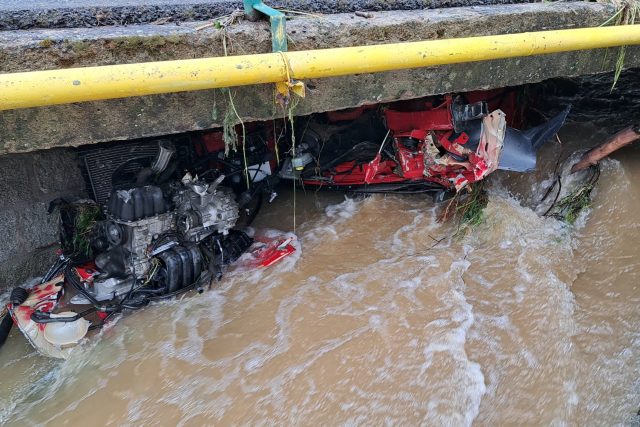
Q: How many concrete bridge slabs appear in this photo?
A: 1